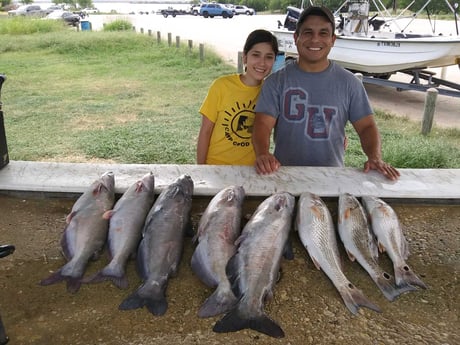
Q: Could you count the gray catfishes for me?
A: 5